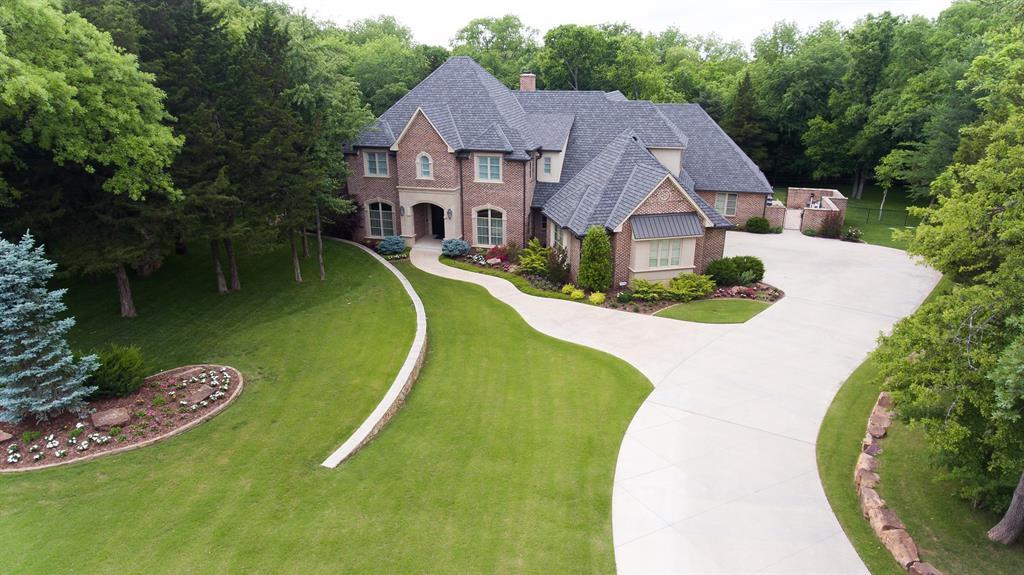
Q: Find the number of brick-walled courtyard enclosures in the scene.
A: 1